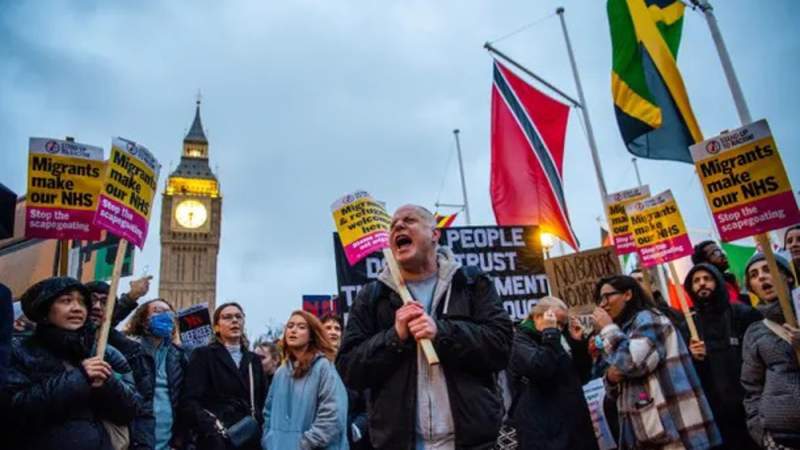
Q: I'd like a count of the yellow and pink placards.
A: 6